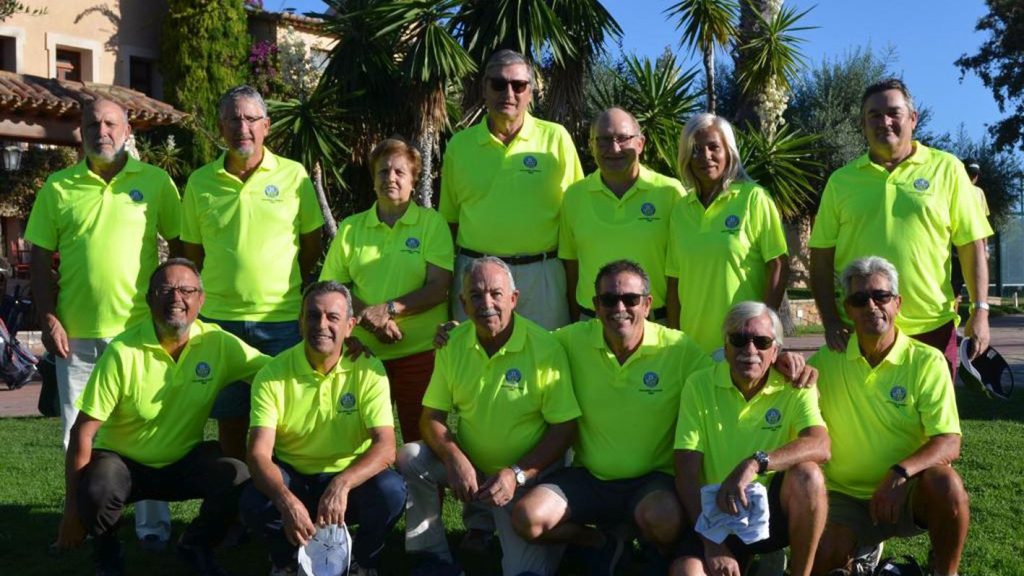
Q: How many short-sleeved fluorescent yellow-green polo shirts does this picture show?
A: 13